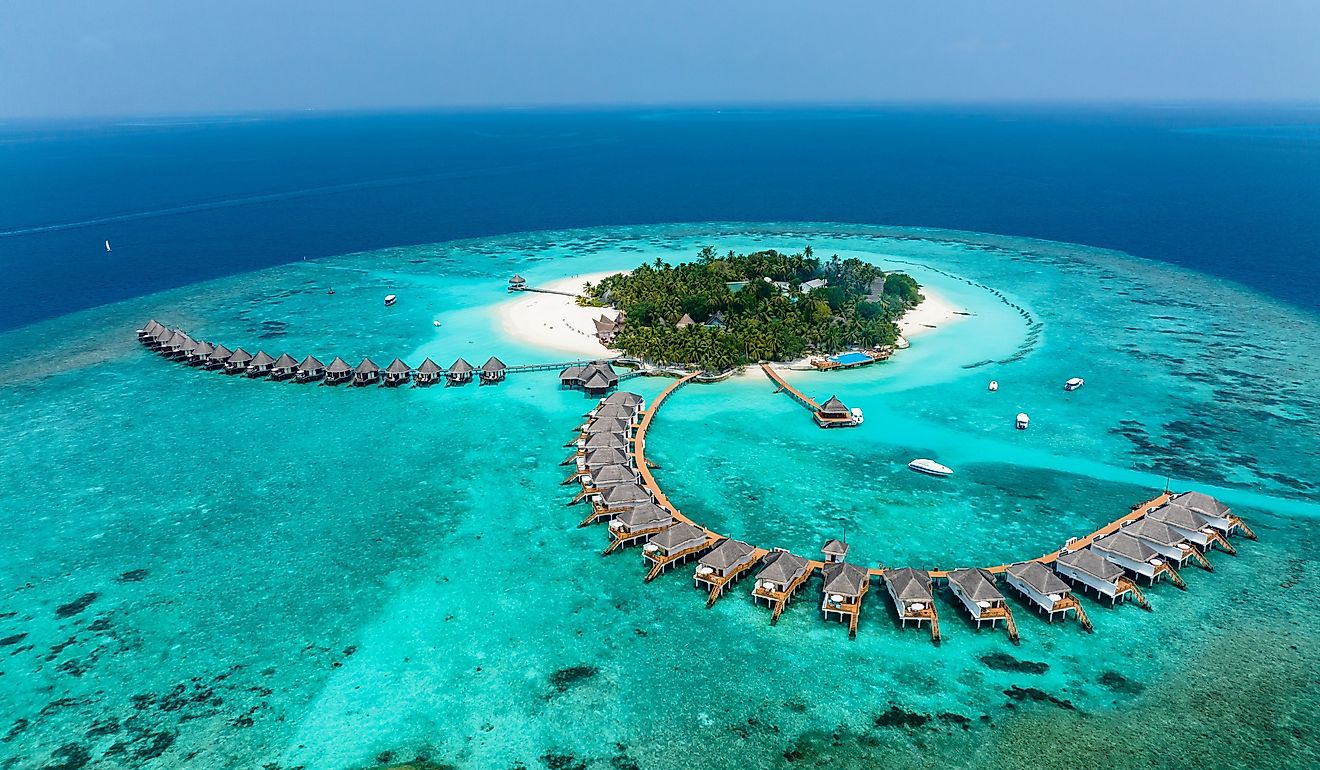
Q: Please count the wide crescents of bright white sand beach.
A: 2